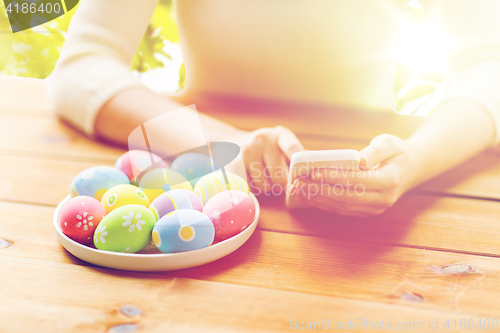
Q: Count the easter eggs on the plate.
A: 11